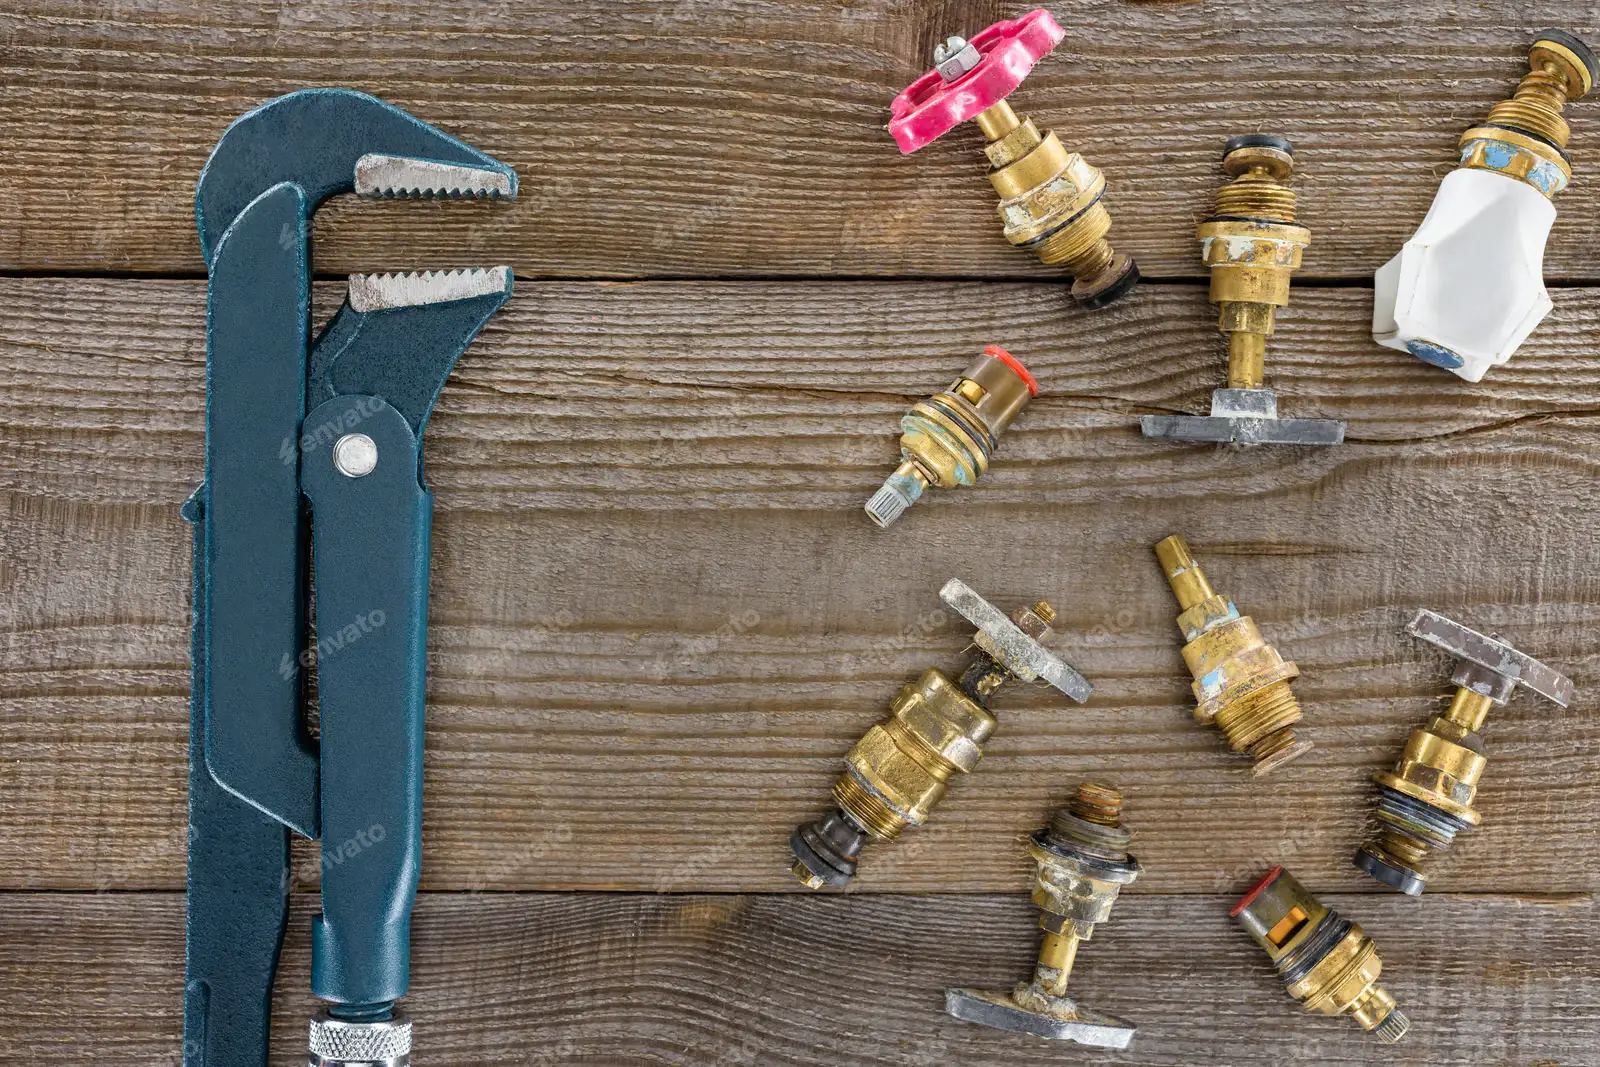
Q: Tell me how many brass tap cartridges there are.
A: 9